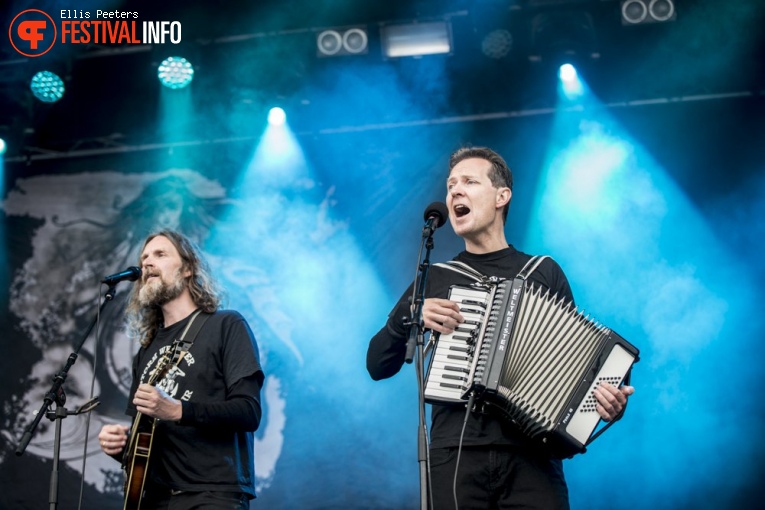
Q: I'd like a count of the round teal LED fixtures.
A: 2